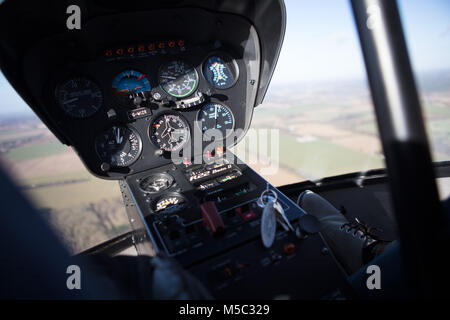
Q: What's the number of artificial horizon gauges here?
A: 1